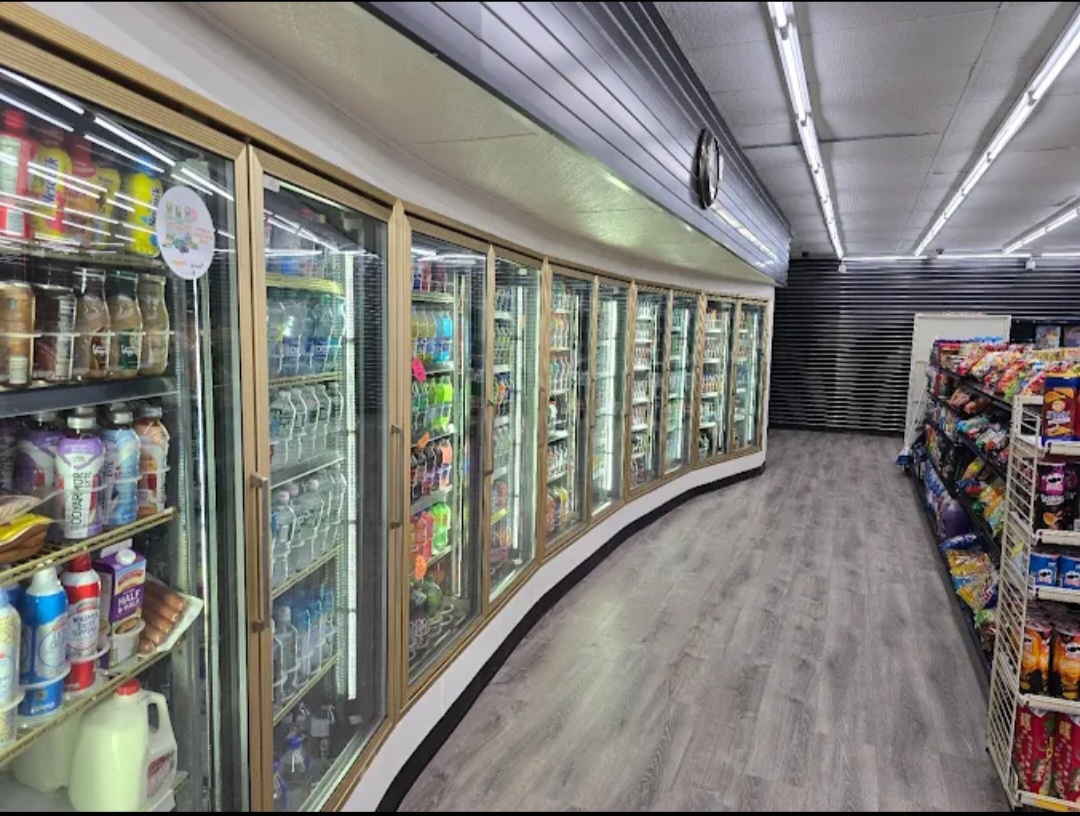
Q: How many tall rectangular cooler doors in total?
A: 10